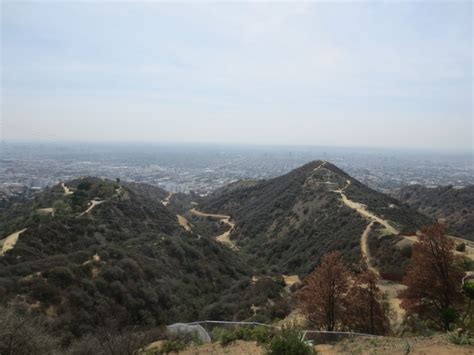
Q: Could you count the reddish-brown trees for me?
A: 3